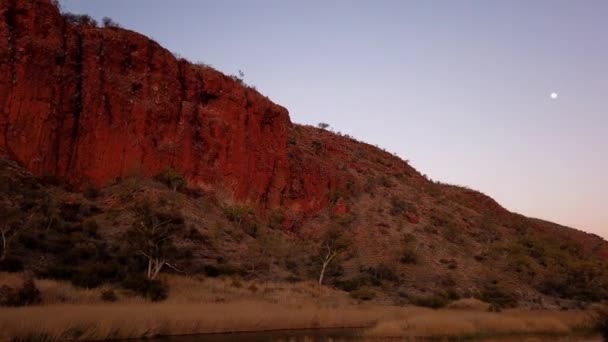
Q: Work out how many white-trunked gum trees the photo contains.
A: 3